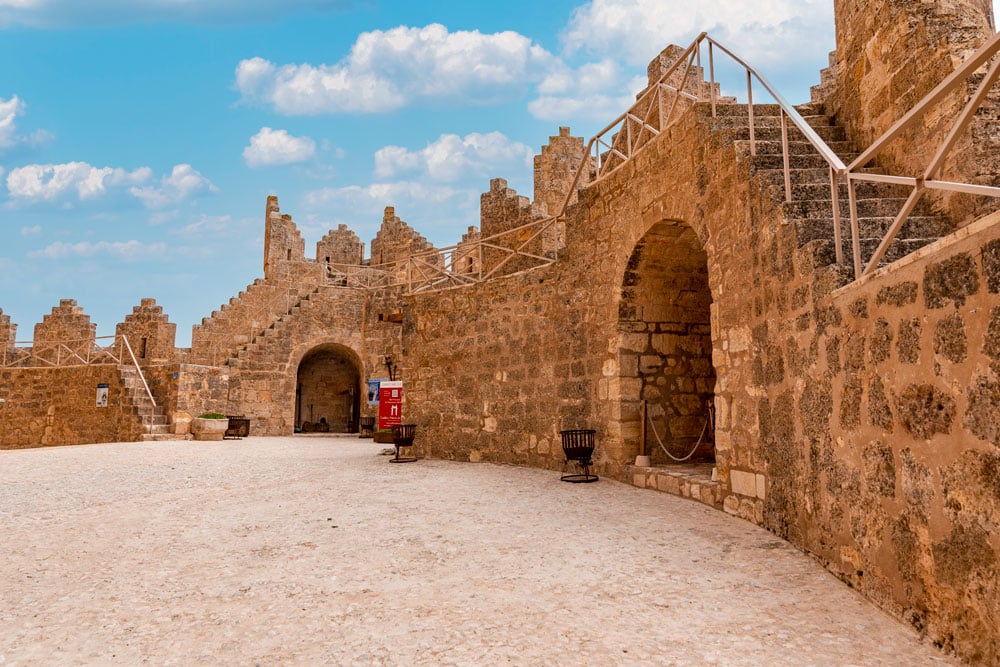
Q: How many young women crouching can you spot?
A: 0